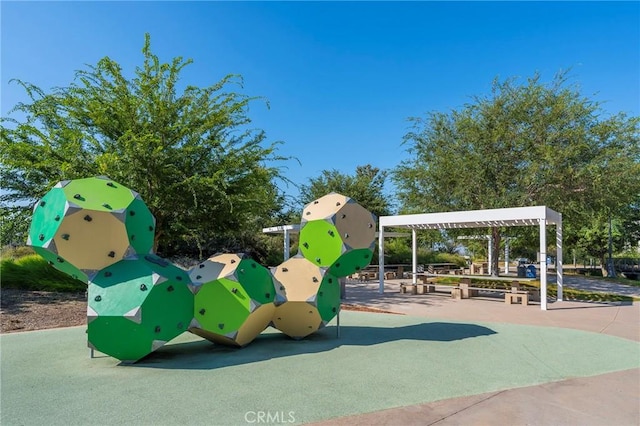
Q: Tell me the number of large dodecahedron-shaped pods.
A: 5